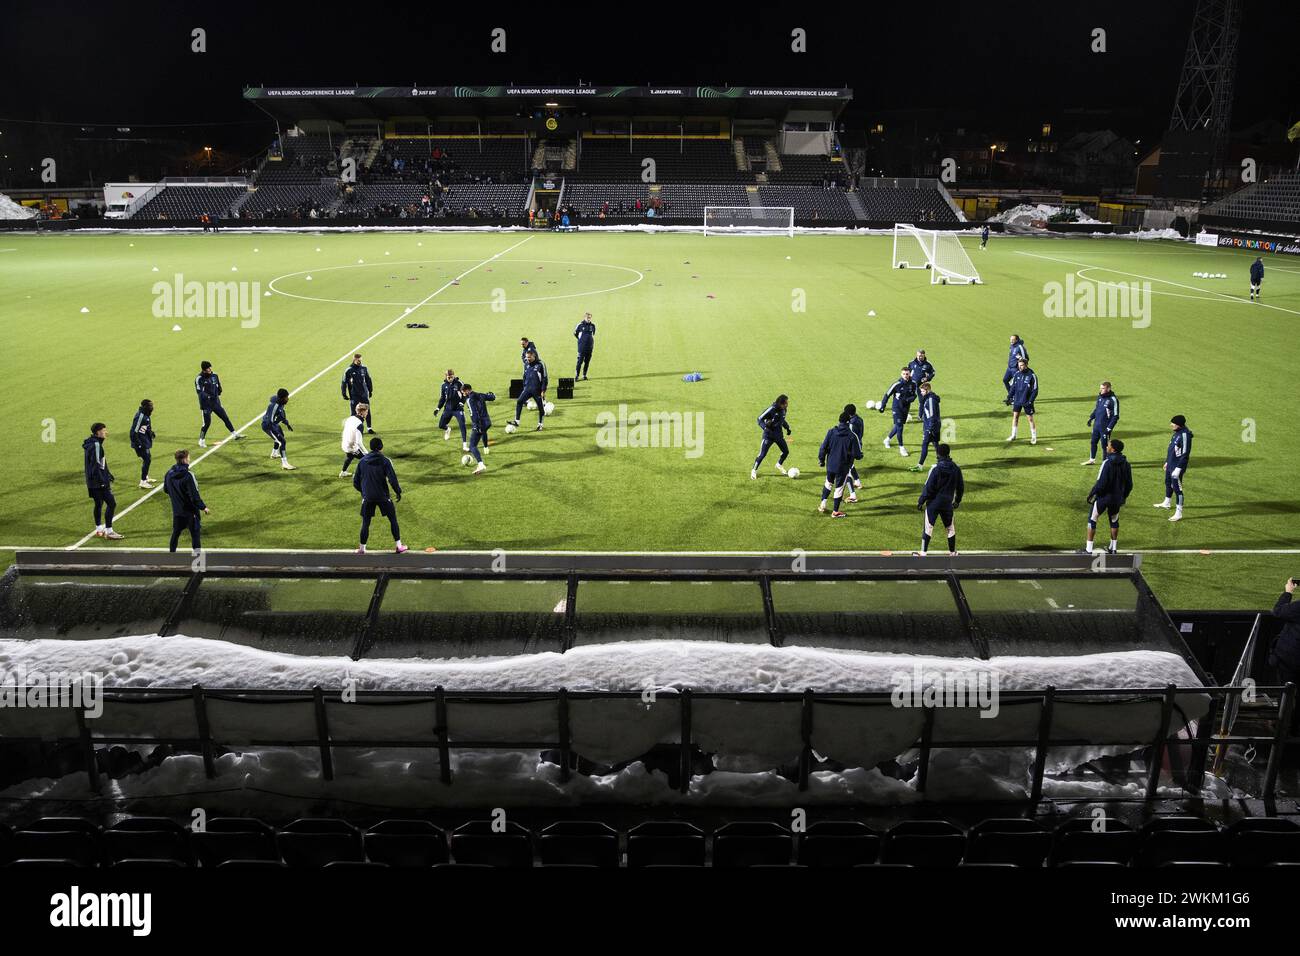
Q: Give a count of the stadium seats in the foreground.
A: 15